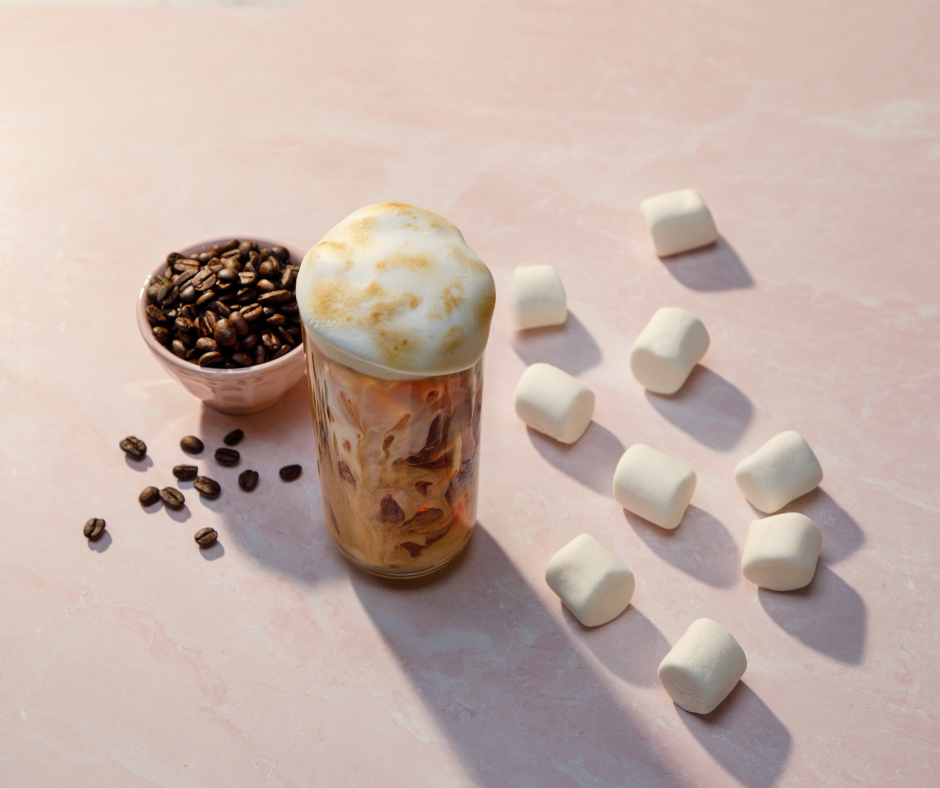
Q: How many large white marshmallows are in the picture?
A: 9